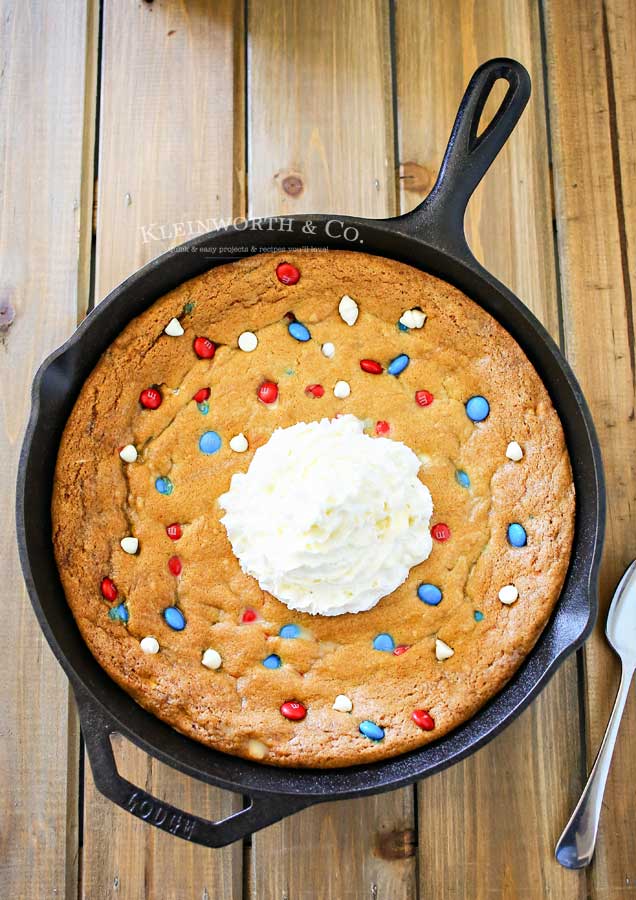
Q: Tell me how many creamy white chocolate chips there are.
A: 15